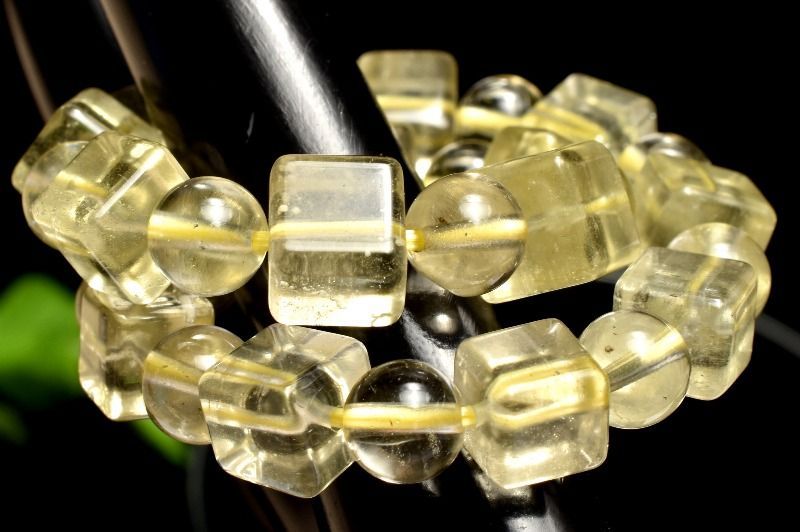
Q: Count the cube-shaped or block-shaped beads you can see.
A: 12